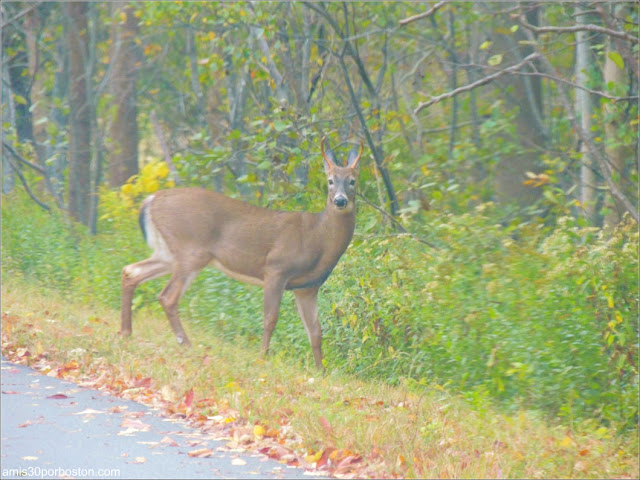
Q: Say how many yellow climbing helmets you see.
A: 0